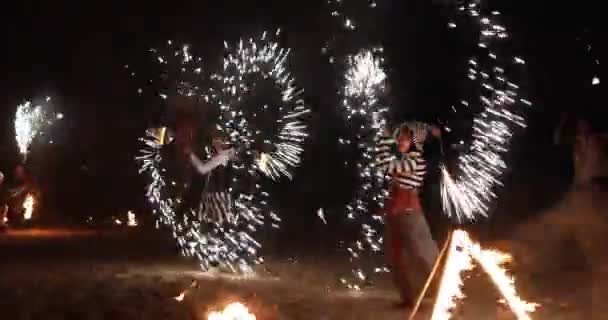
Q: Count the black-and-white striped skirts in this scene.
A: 1